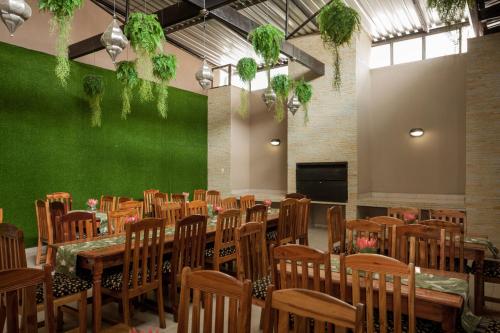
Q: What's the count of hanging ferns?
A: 11